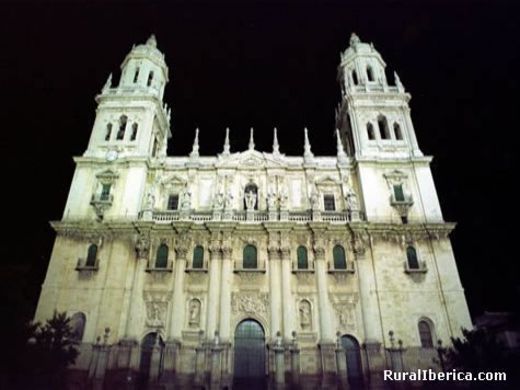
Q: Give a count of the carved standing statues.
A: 11